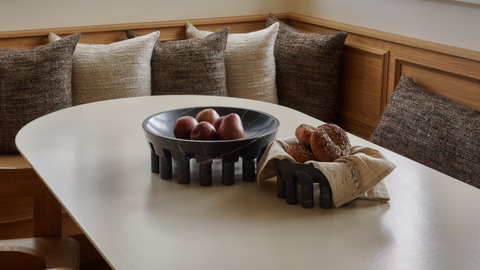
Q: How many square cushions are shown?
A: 6